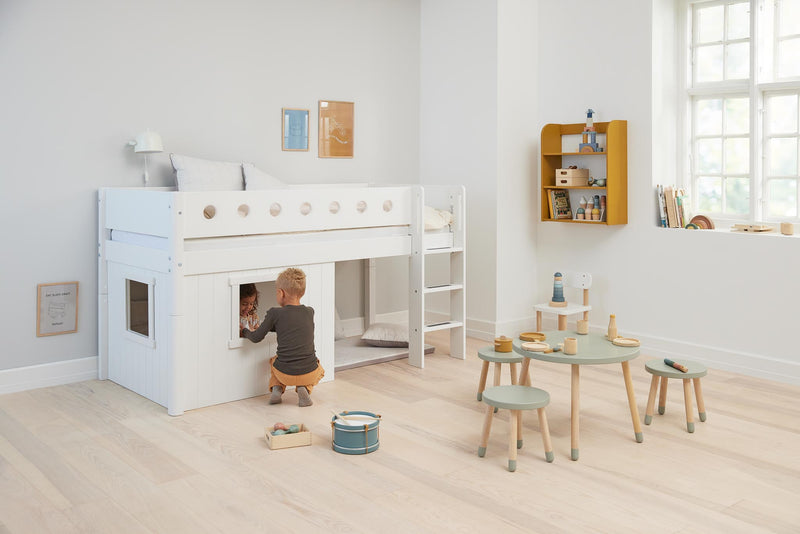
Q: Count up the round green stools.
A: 3